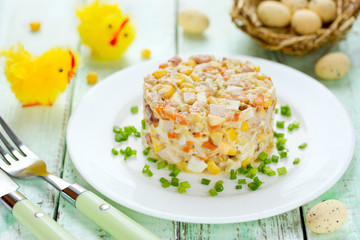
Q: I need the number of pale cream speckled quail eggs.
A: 7